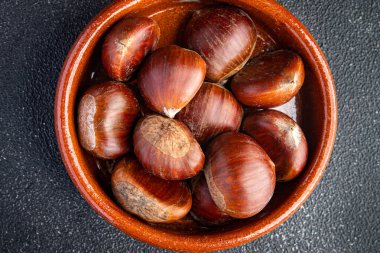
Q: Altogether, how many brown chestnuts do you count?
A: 11